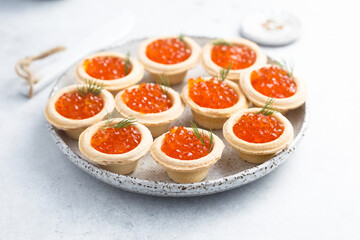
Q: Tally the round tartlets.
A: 10